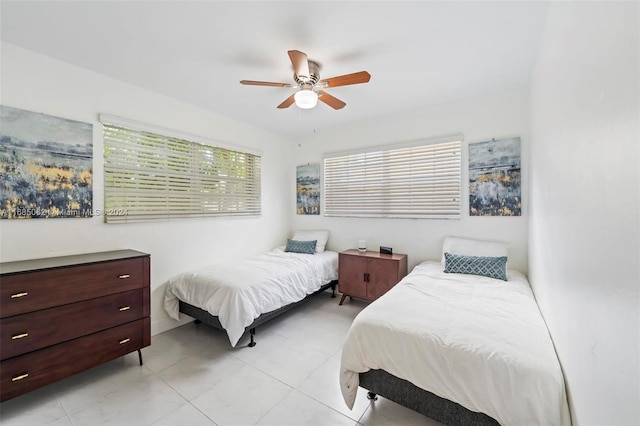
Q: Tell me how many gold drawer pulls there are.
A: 6